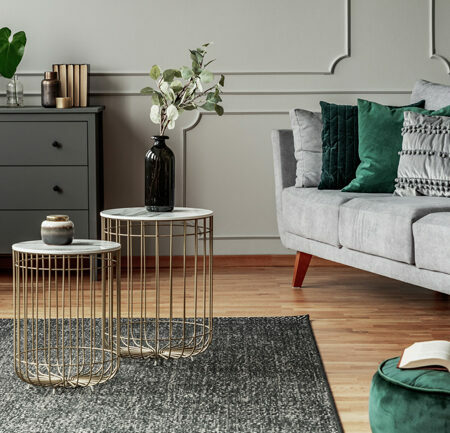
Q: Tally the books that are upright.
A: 5